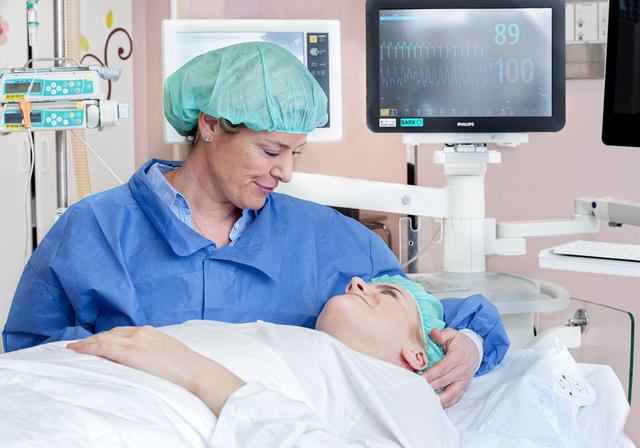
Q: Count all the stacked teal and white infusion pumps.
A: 2